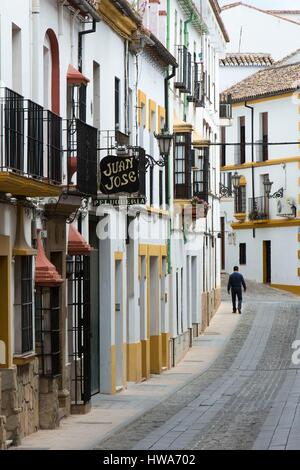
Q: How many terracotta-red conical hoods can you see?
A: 3